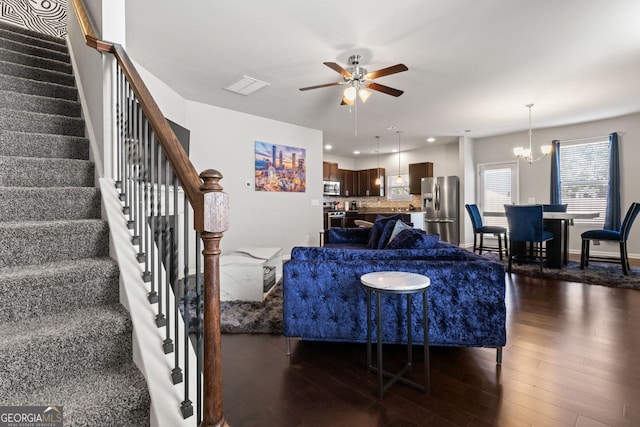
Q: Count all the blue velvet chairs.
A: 4